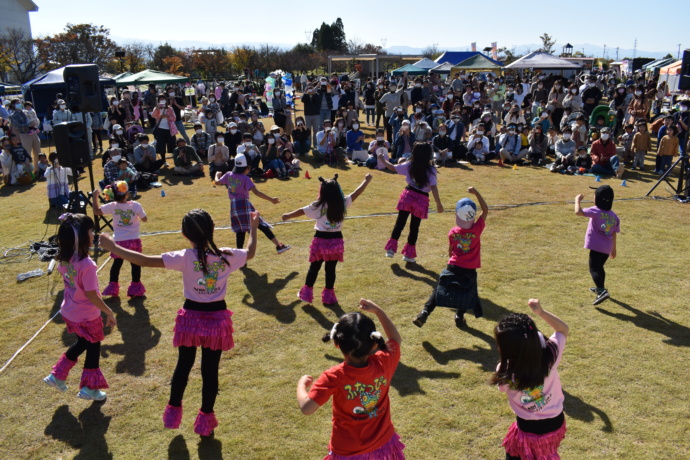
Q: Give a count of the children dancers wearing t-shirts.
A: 10